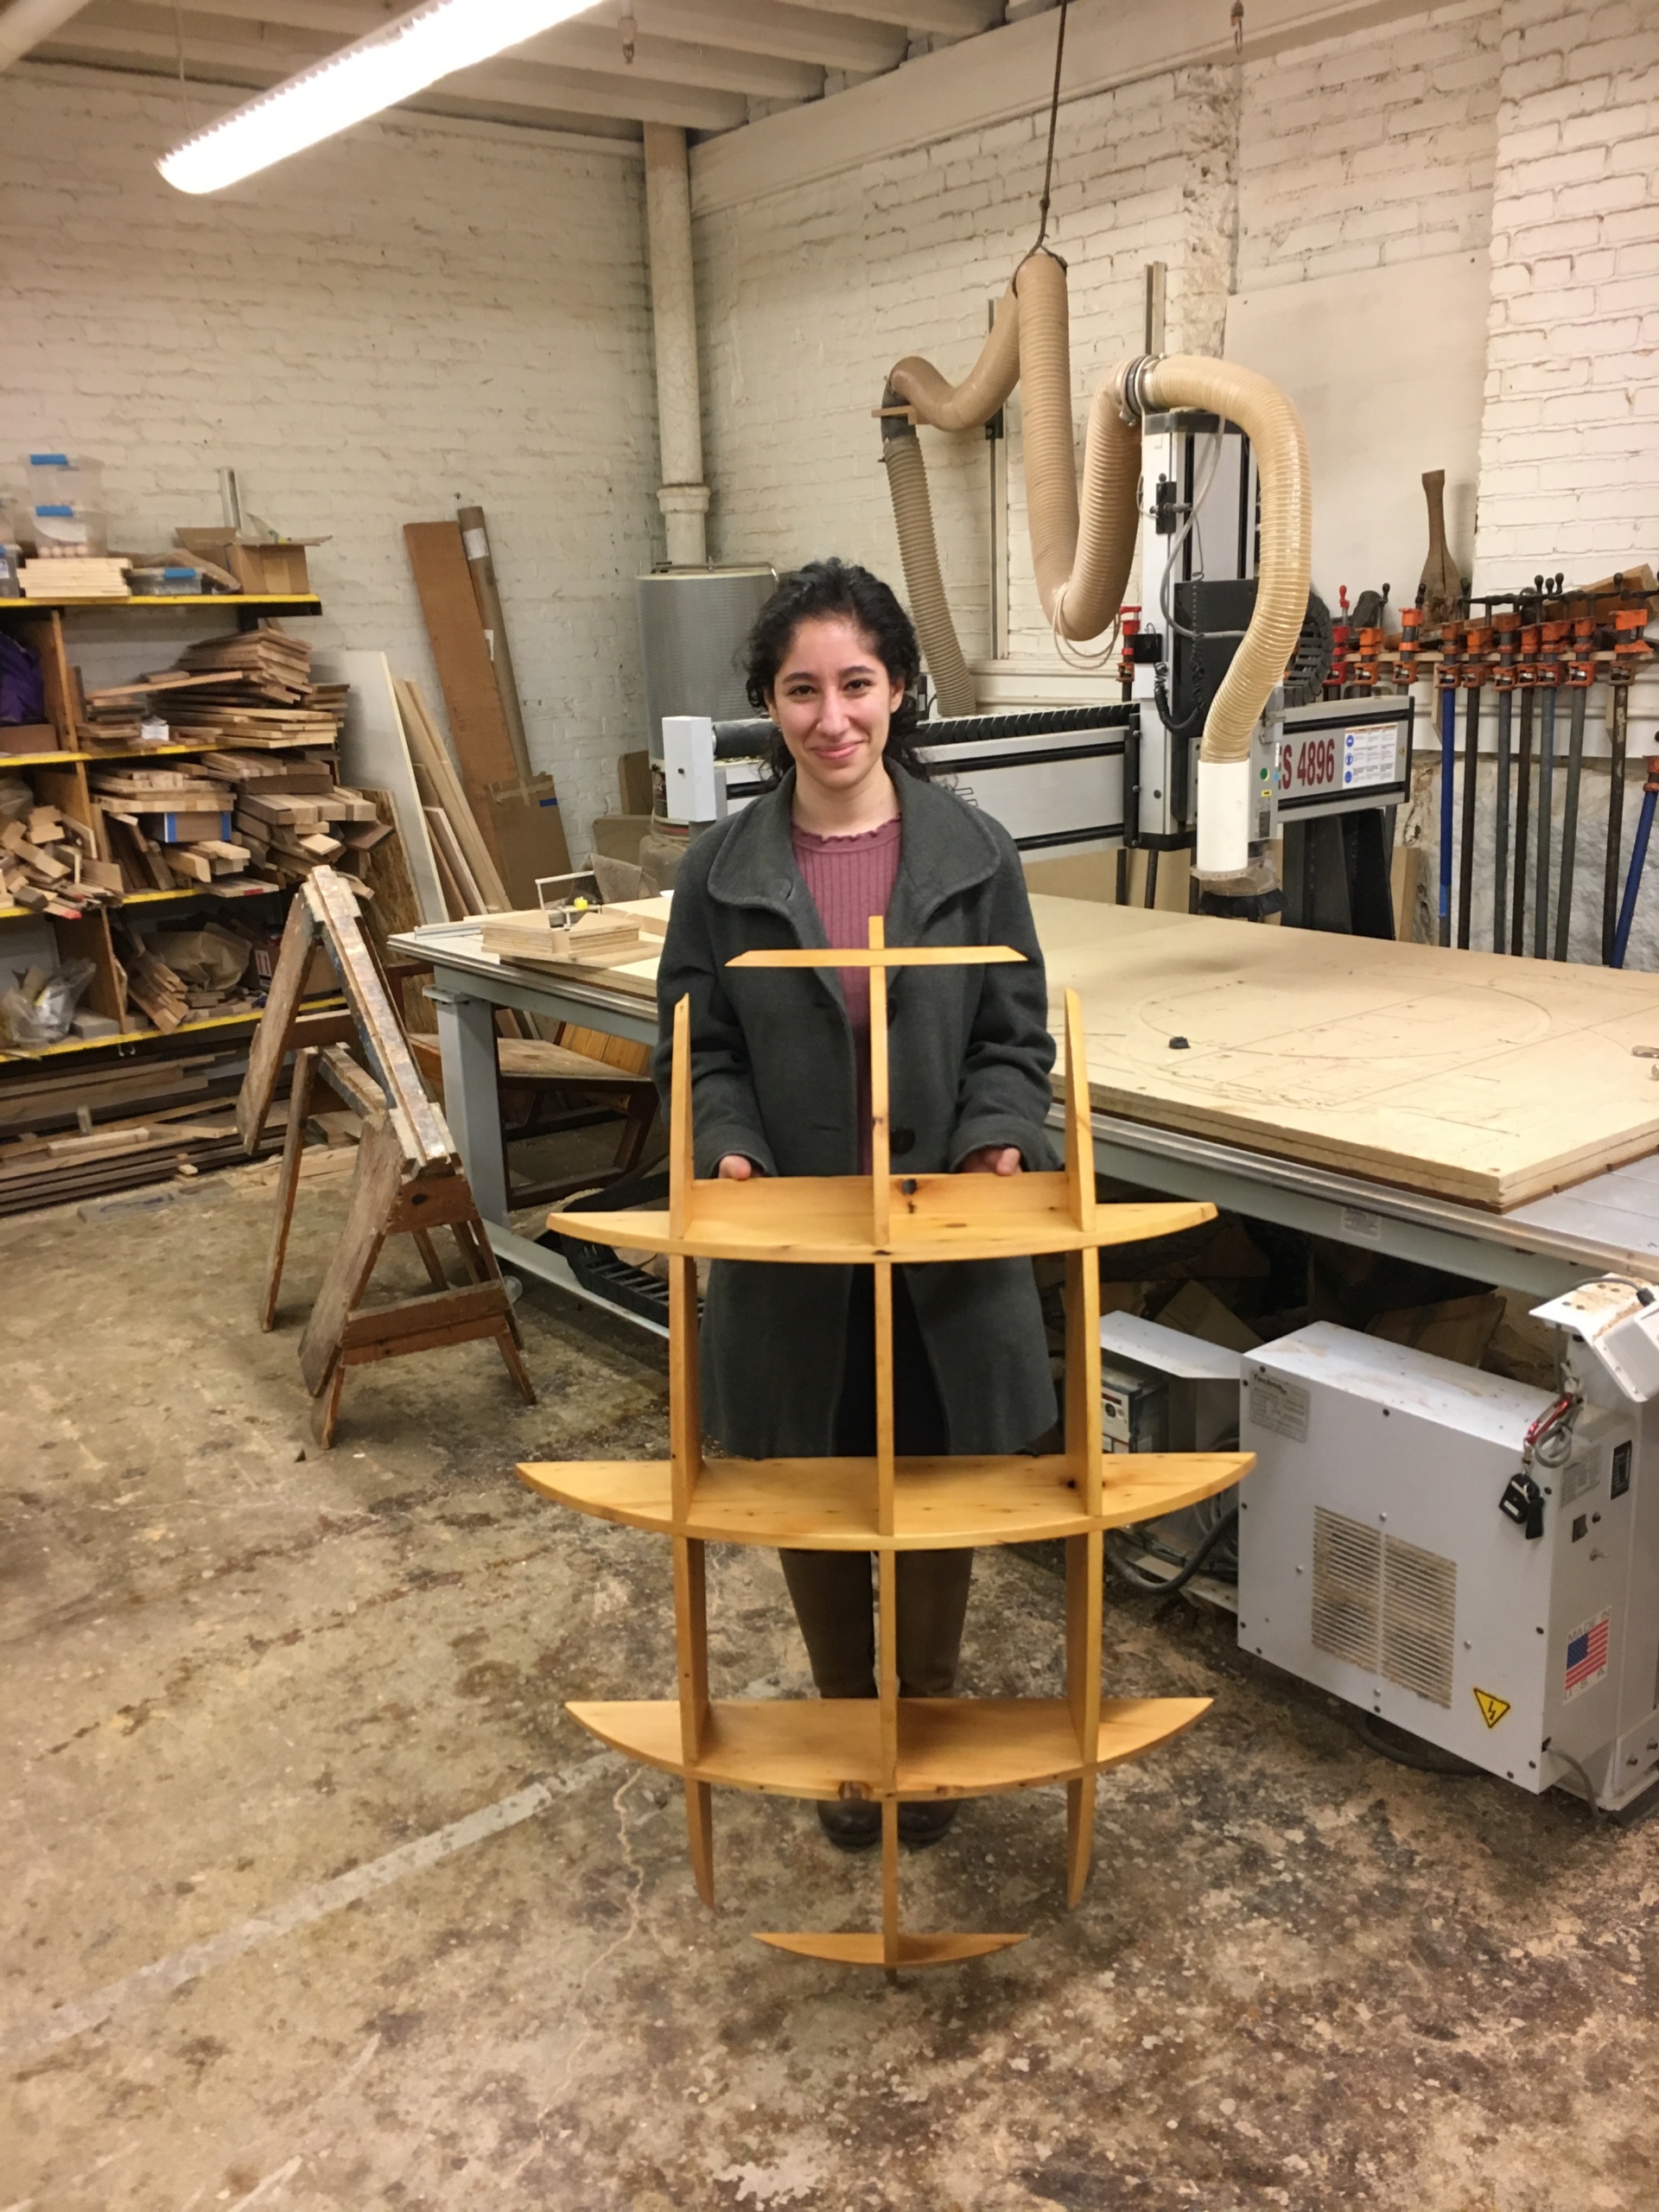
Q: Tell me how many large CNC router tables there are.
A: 1